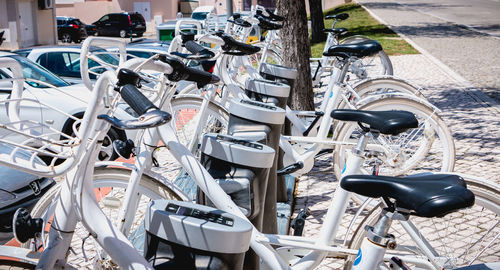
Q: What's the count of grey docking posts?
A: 5